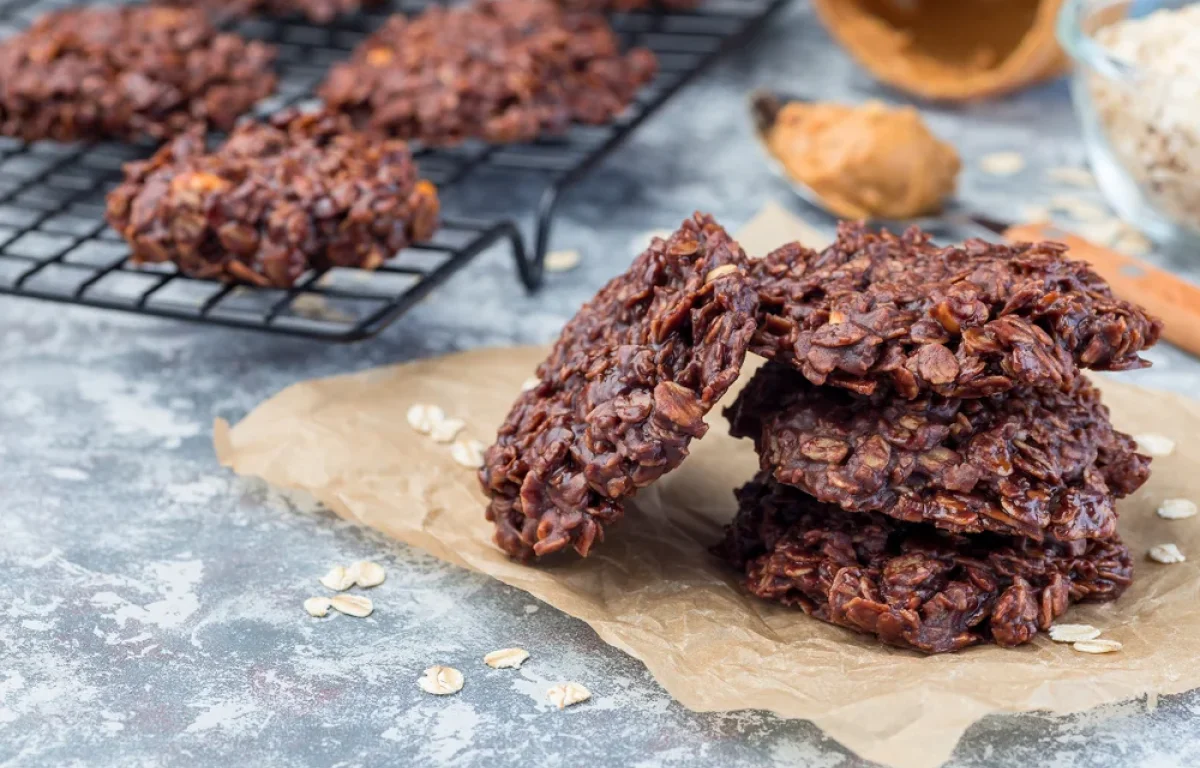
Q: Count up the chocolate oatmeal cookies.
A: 9